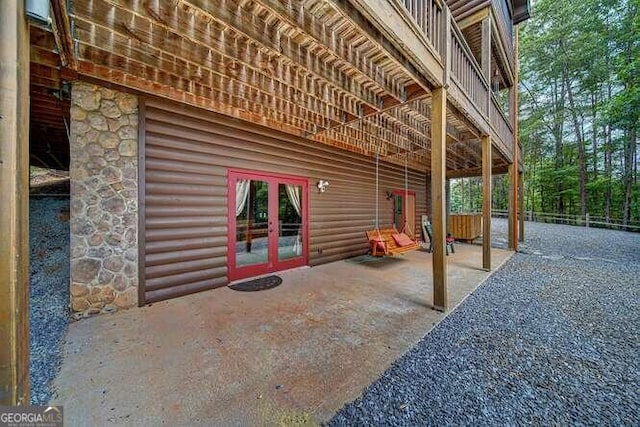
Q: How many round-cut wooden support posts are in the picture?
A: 0